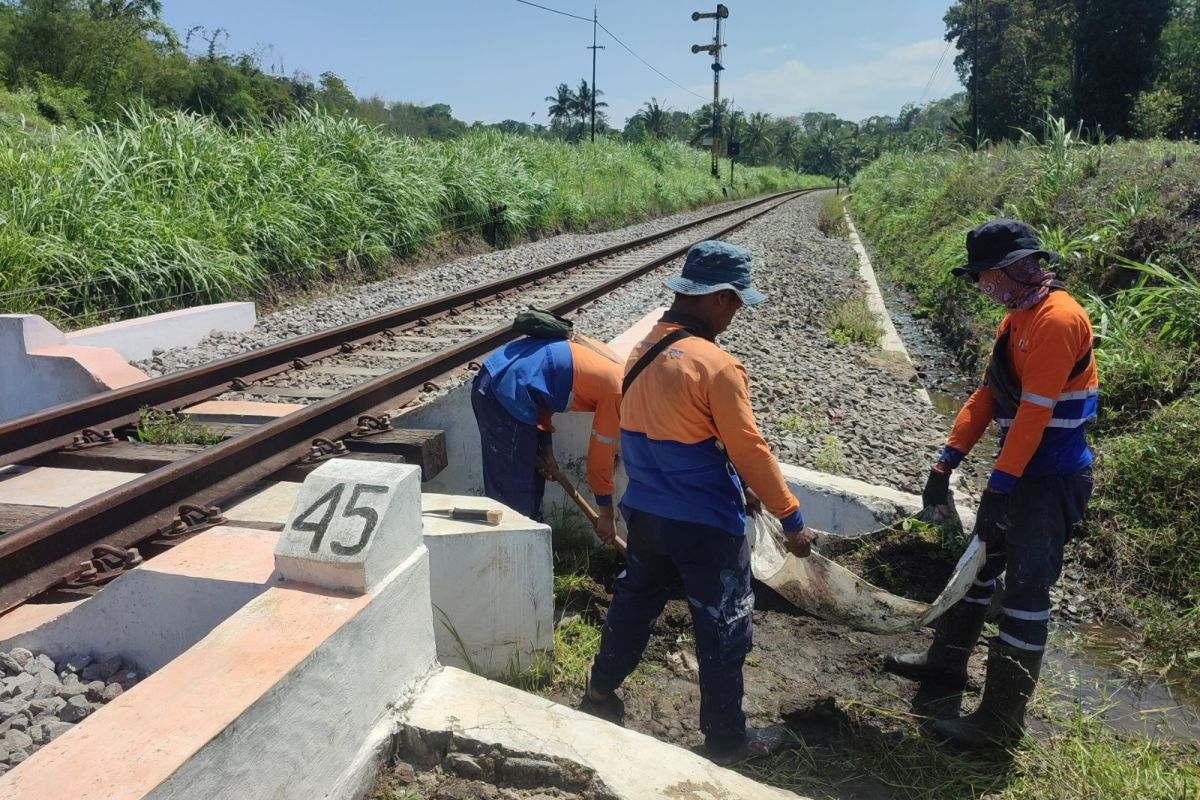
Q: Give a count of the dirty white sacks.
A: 1